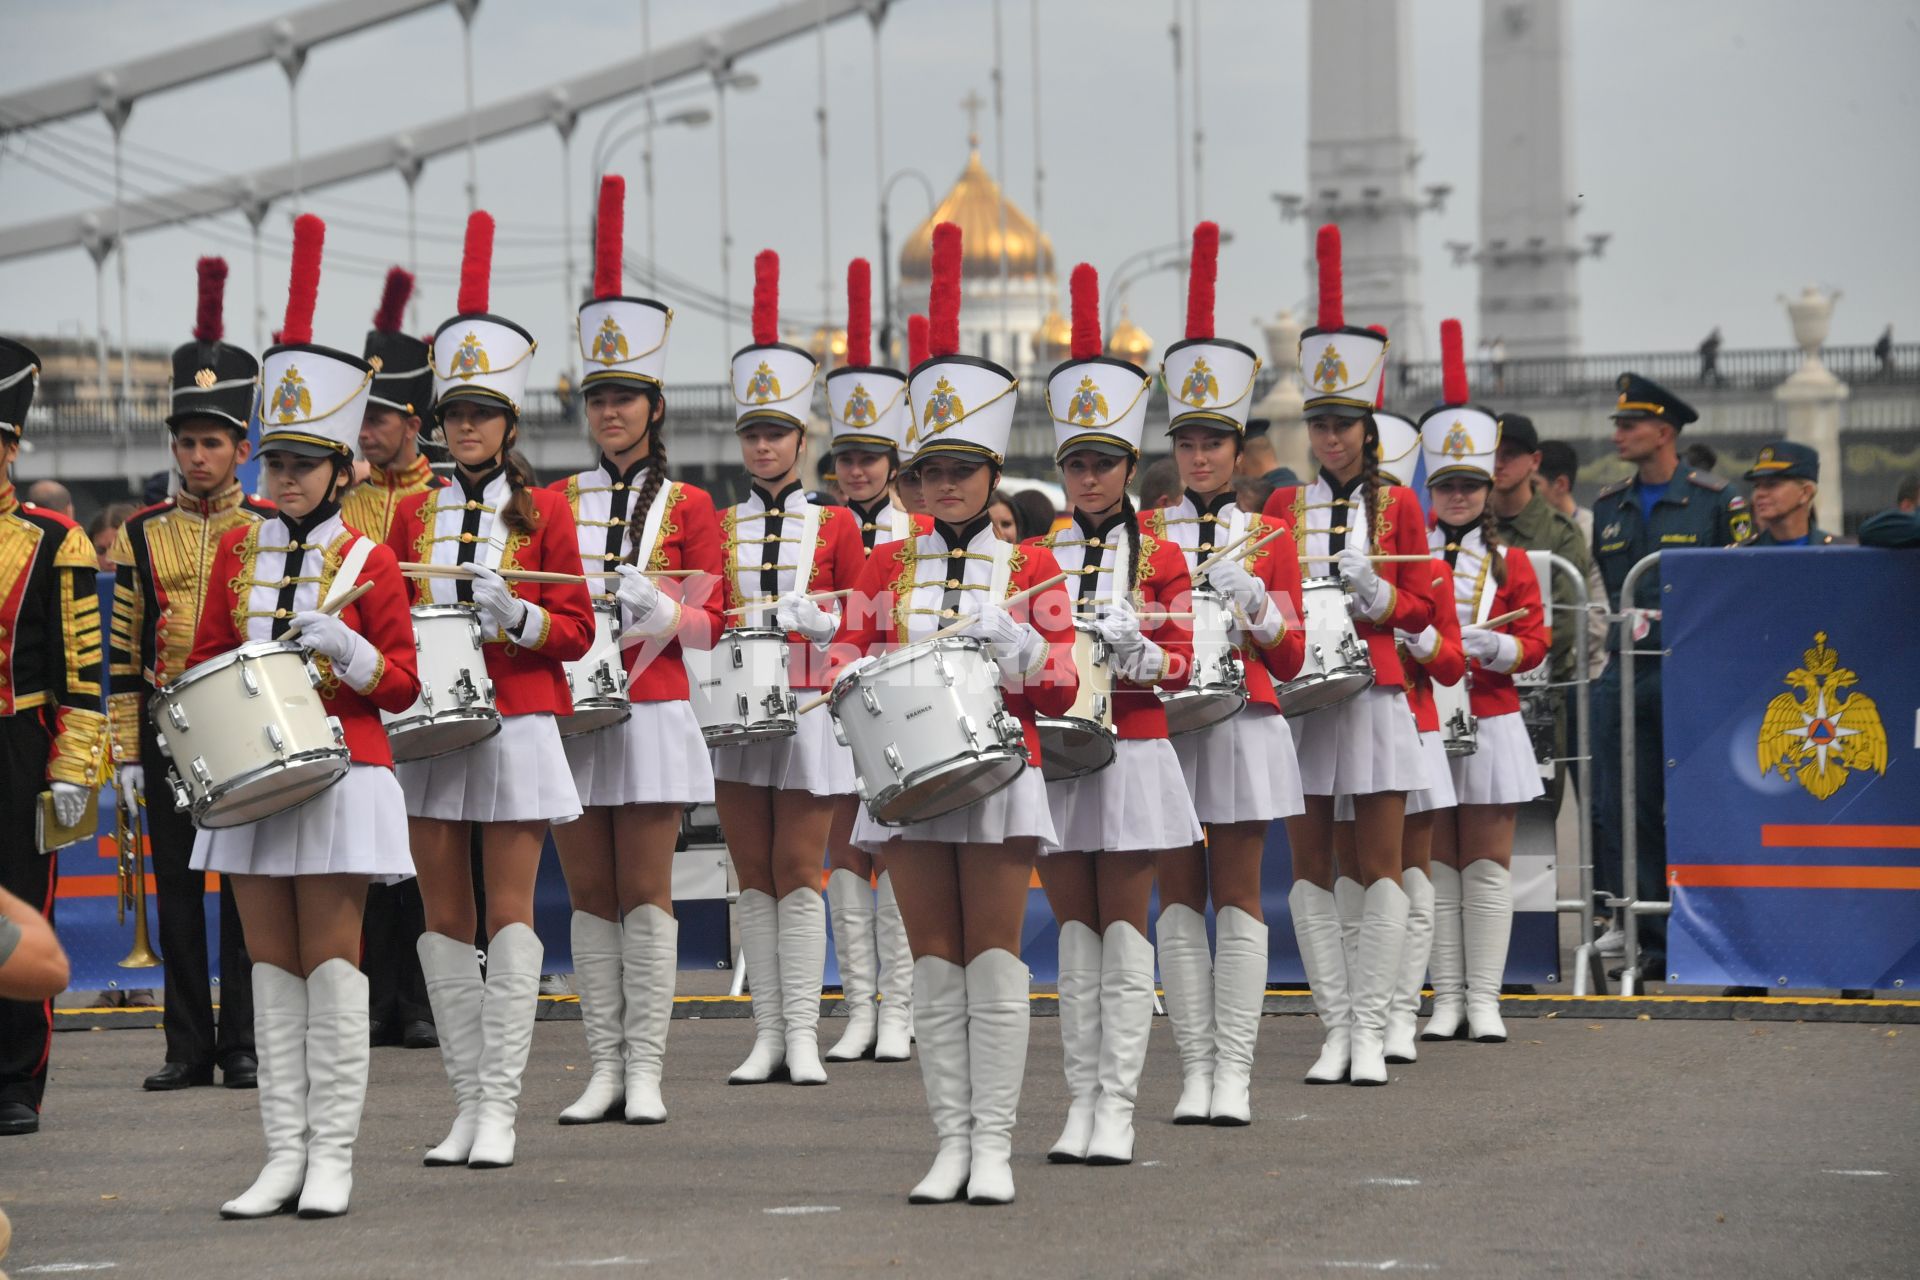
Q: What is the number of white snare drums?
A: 9